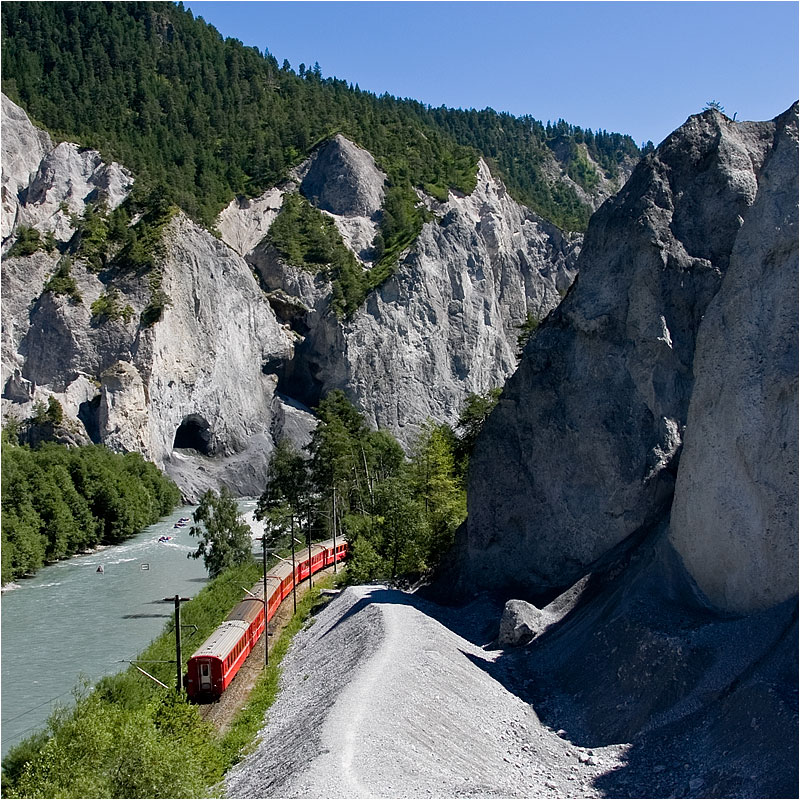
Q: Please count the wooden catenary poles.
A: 5